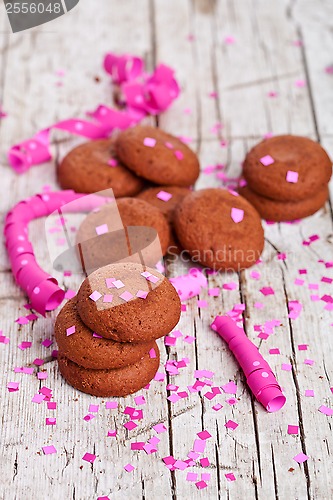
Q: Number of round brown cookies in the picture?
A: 10